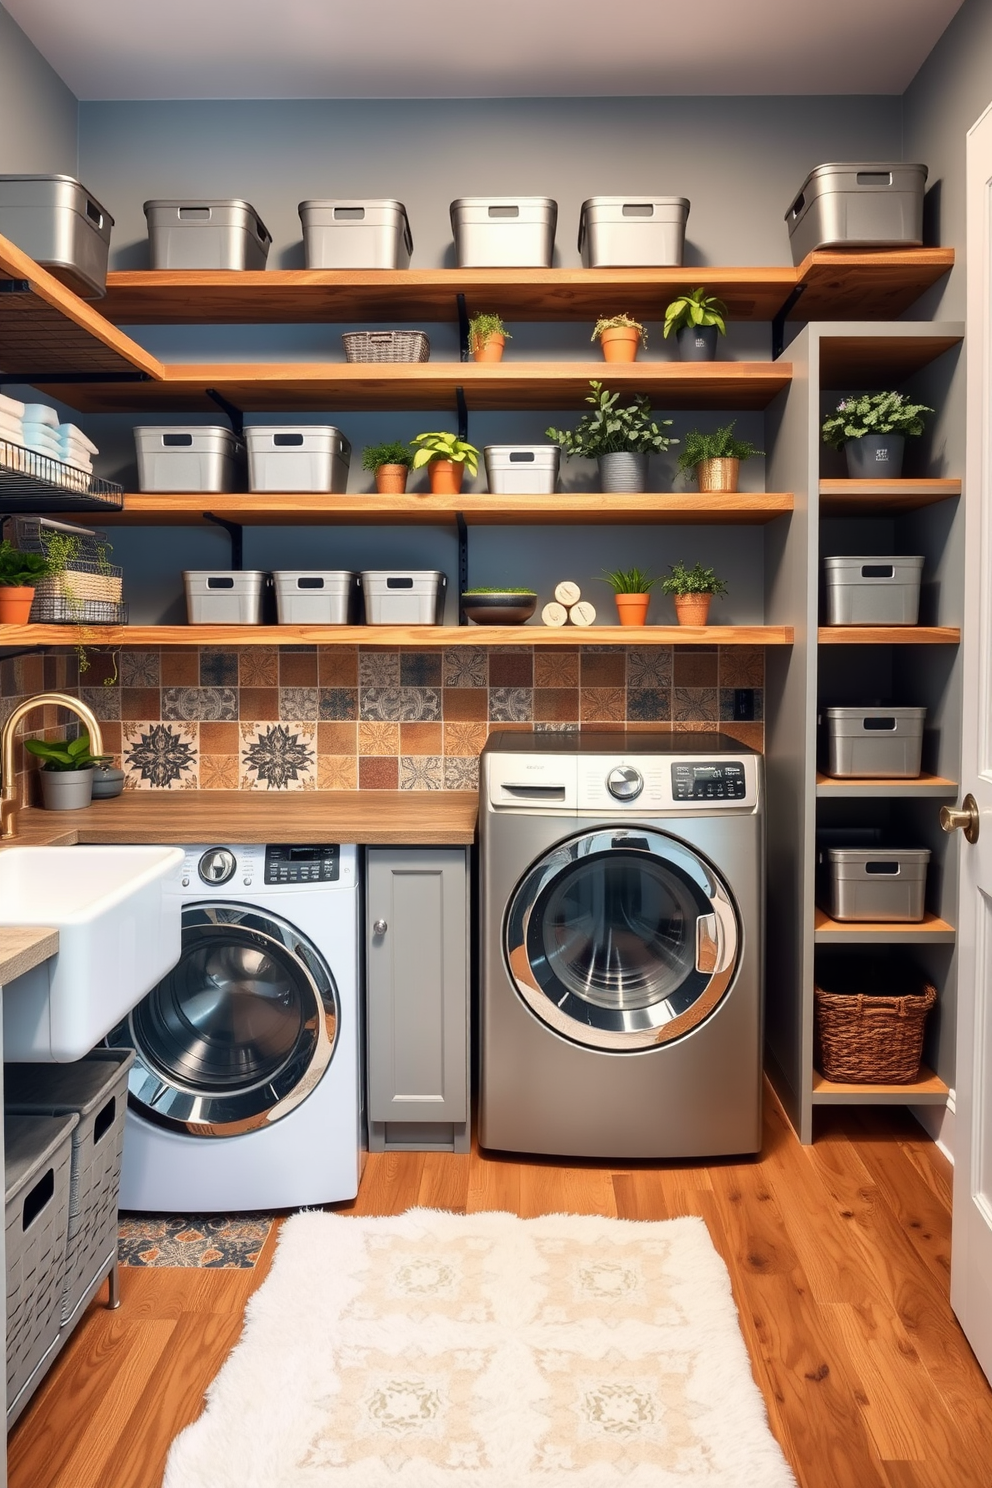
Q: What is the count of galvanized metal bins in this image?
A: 15